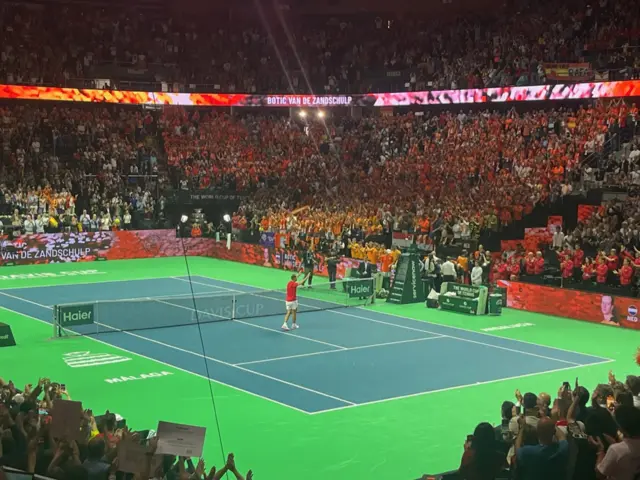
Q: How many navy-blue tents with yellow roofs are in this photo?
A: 0